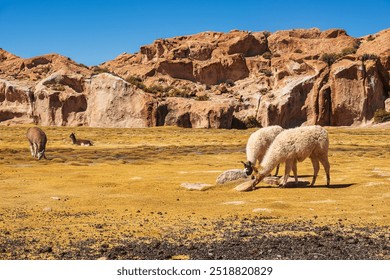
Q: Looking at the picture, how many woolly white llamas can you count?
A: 2